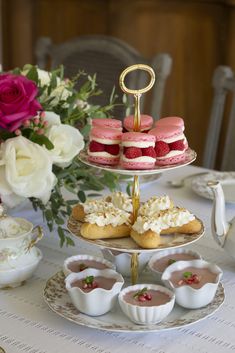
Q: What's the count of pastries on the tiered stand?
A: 12